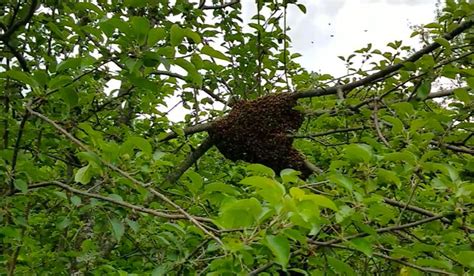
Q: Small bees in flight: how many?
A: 4